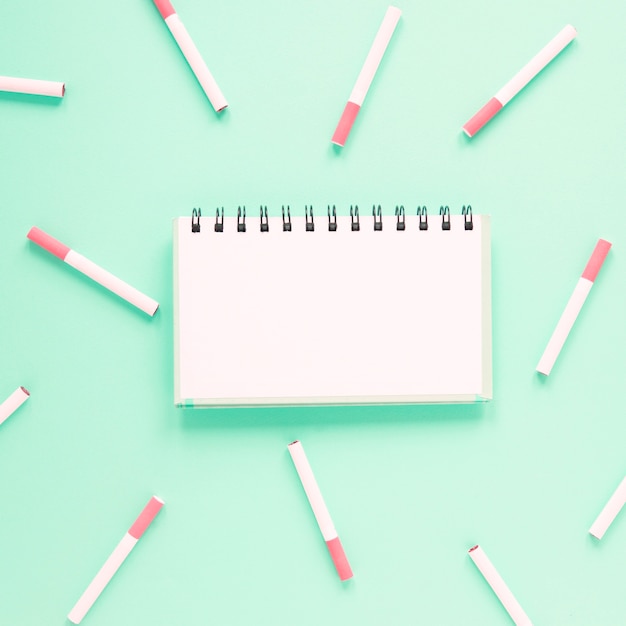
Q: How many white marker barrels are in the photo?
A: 11